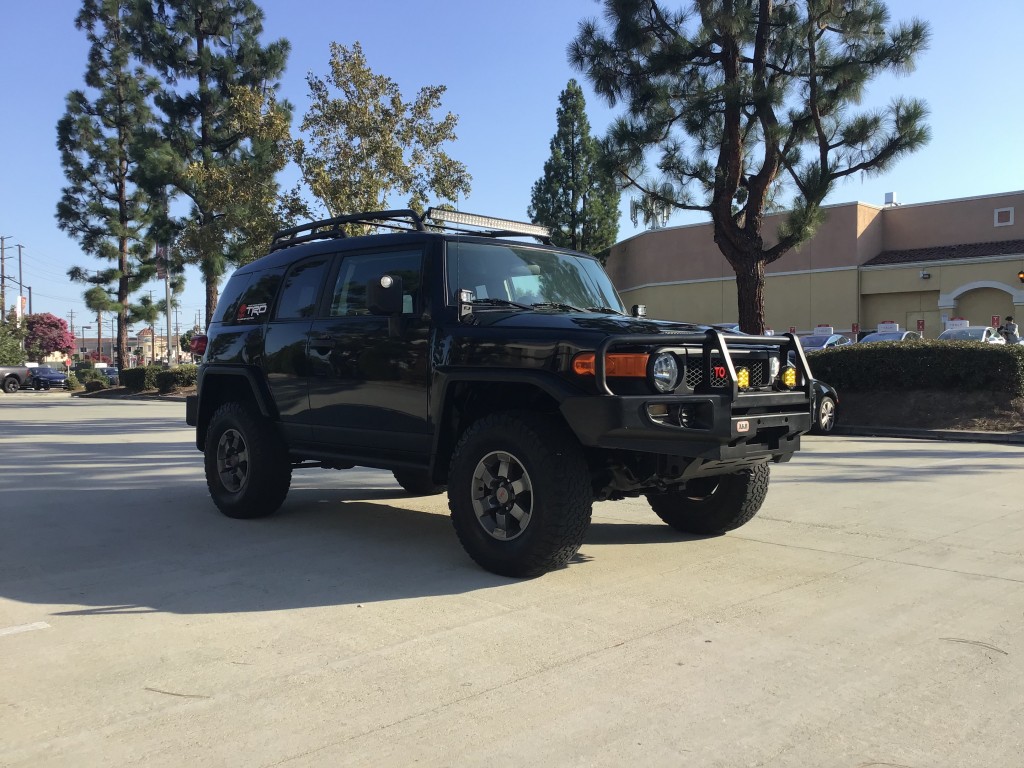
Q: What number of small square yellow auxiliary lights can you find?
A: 2